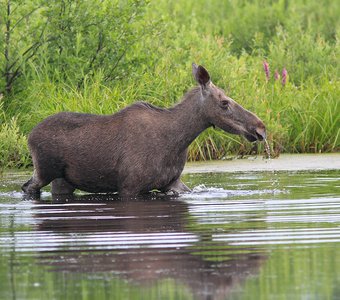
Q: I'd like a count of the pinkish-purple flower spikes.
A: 3